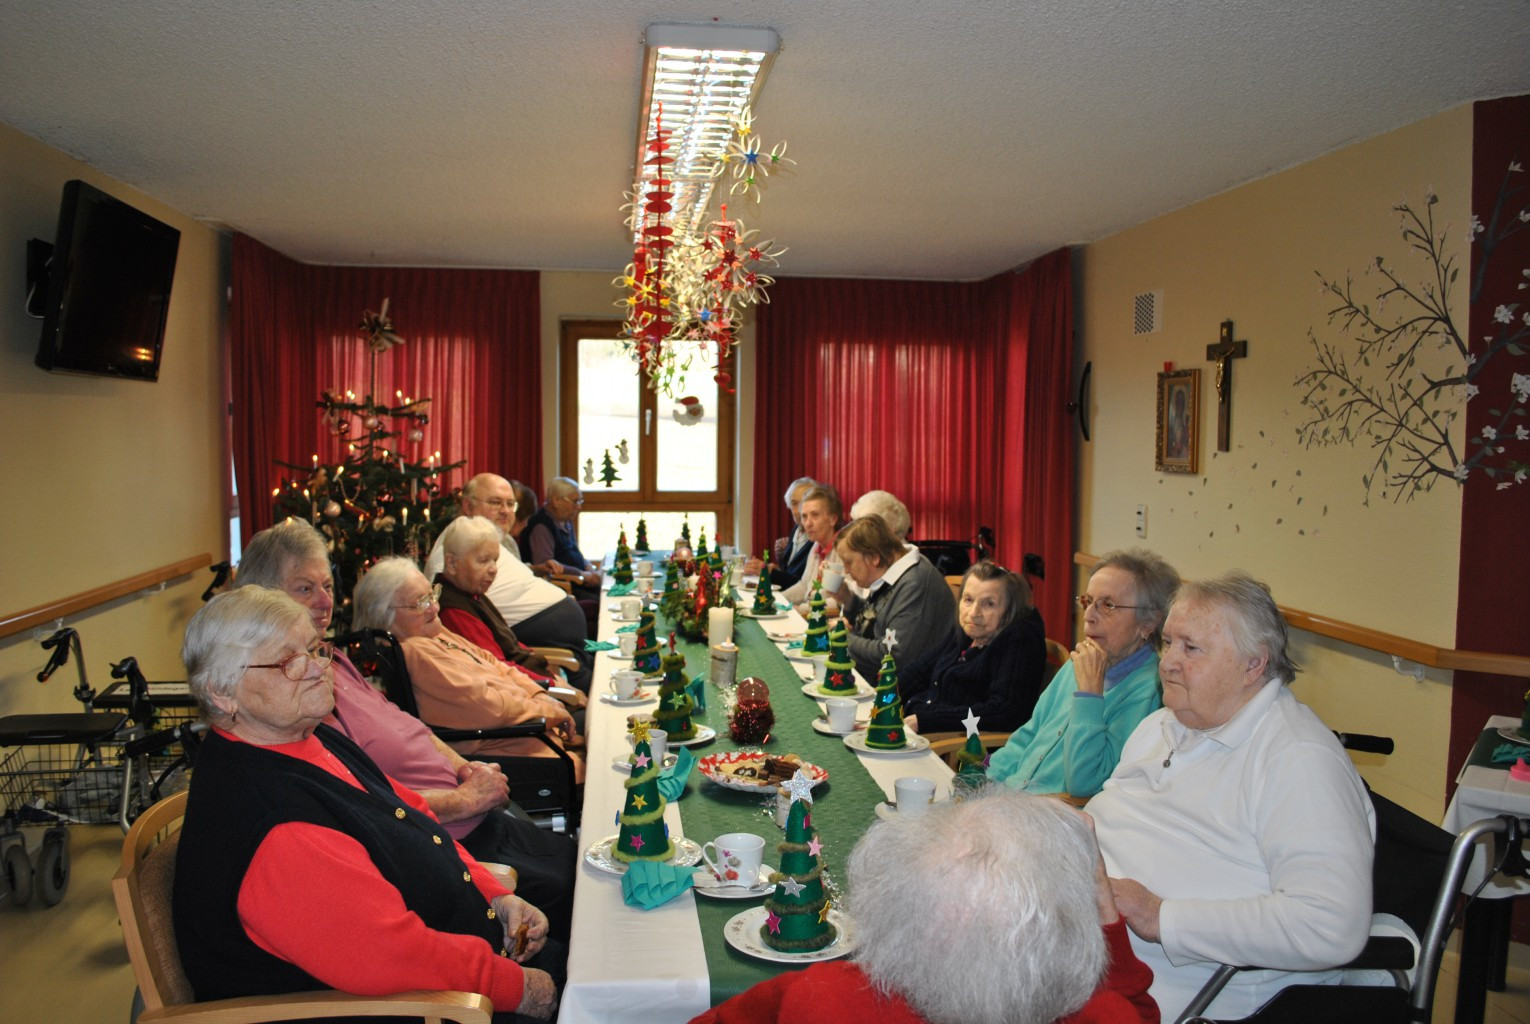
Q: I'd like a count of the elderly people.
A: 15